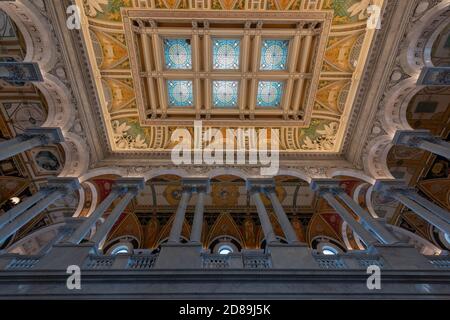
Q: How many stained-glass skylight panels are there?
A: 6